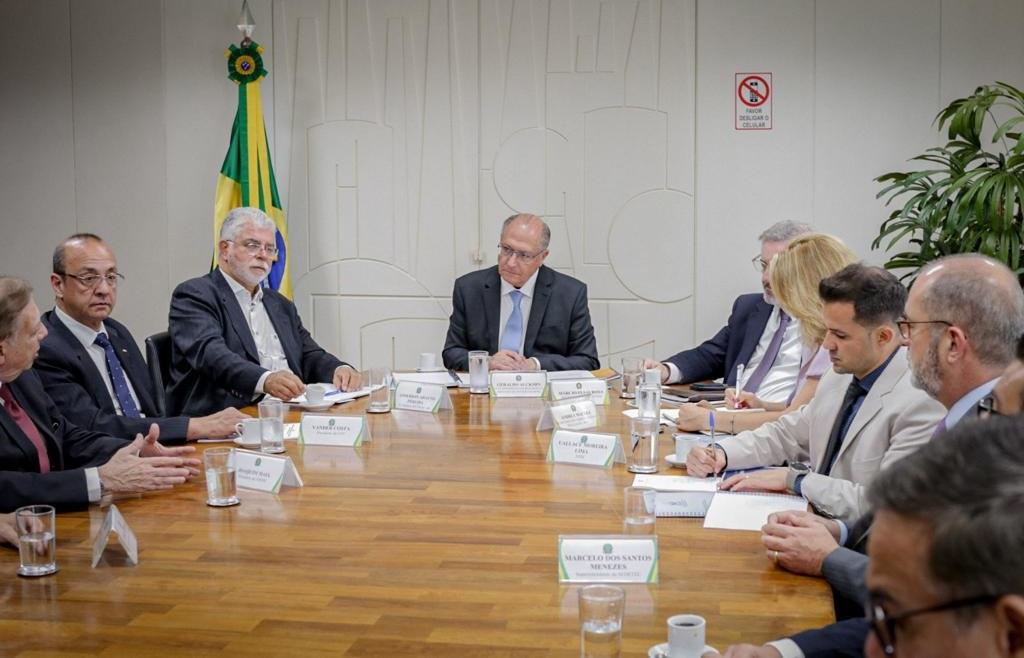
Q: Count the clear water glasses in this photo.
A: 10